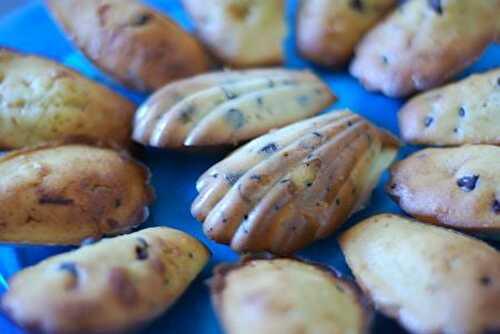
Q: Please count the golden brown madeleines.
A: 13